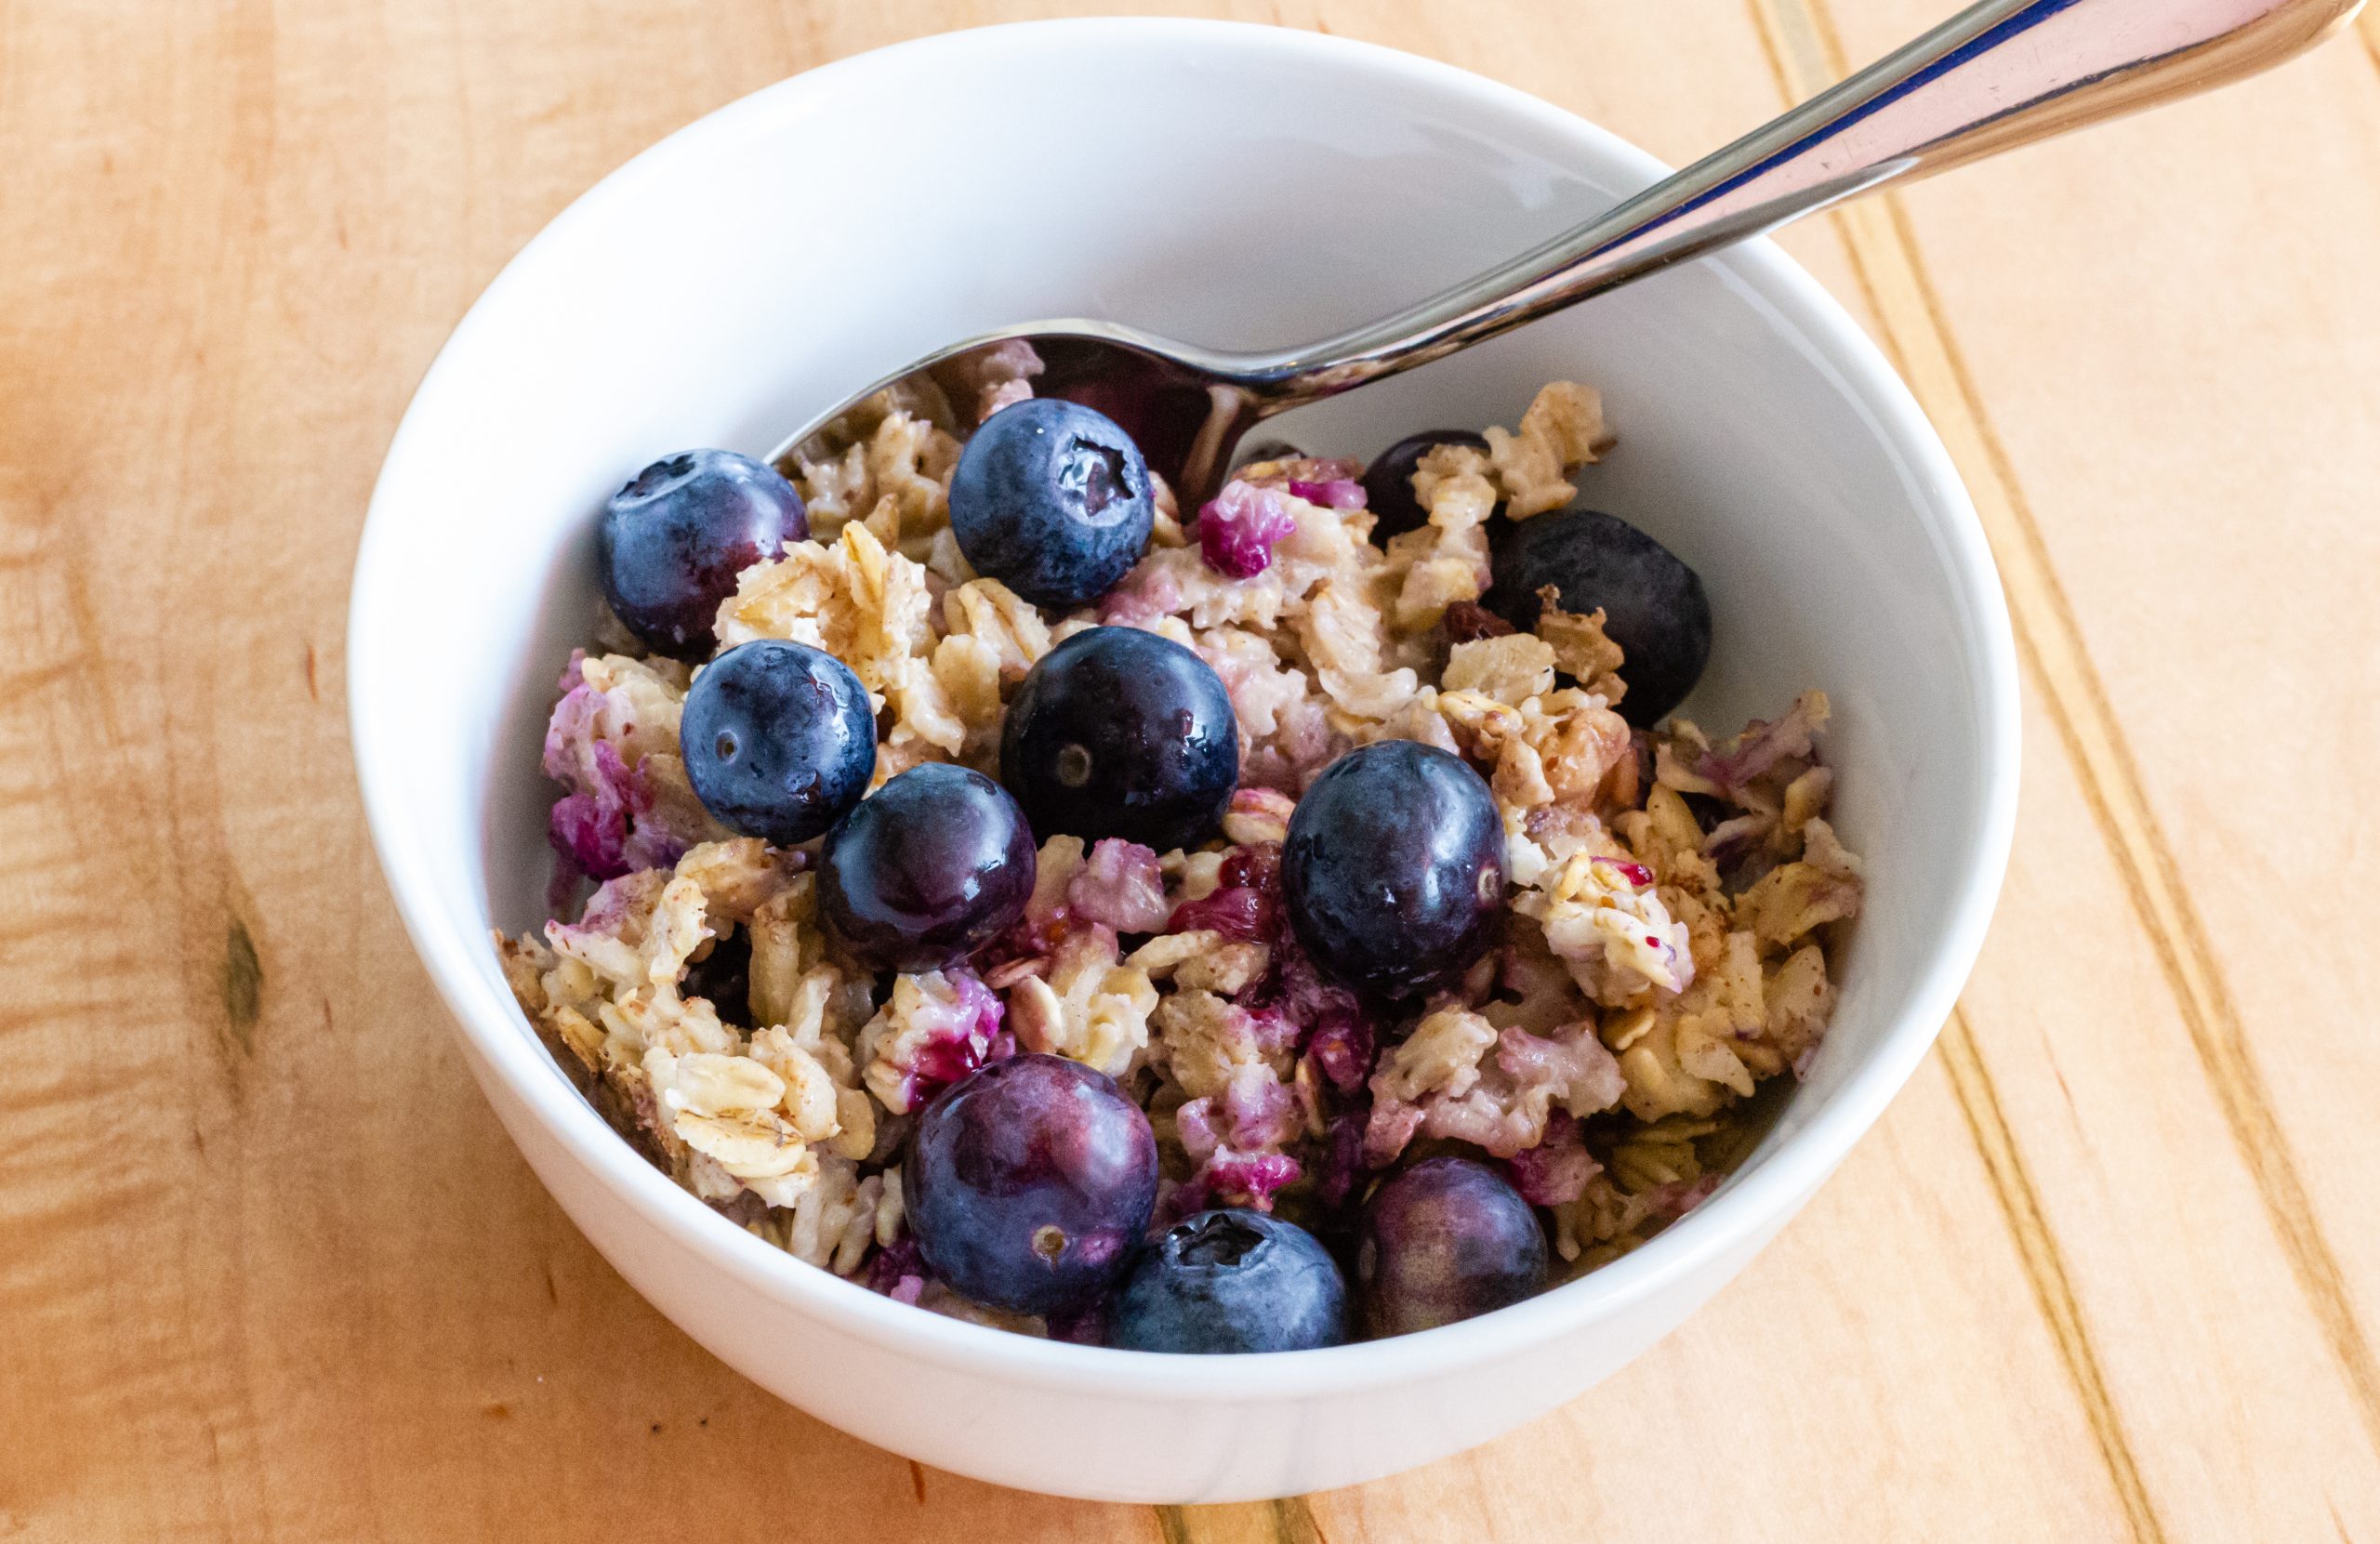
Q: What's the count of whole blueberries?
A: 11